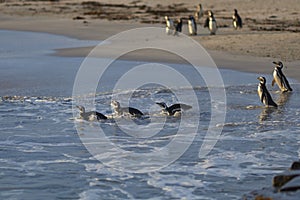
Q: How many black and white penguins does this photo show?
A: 11